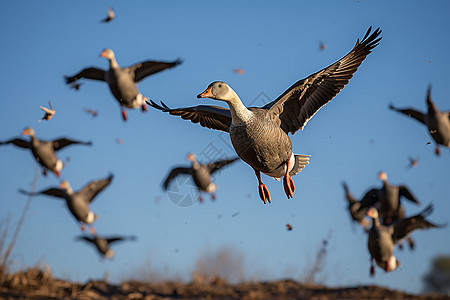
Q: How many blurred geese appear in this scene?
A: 9